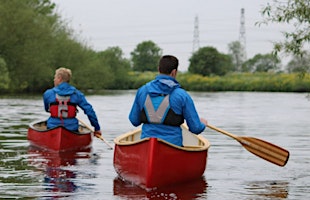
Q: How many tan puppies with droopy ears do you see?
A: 0